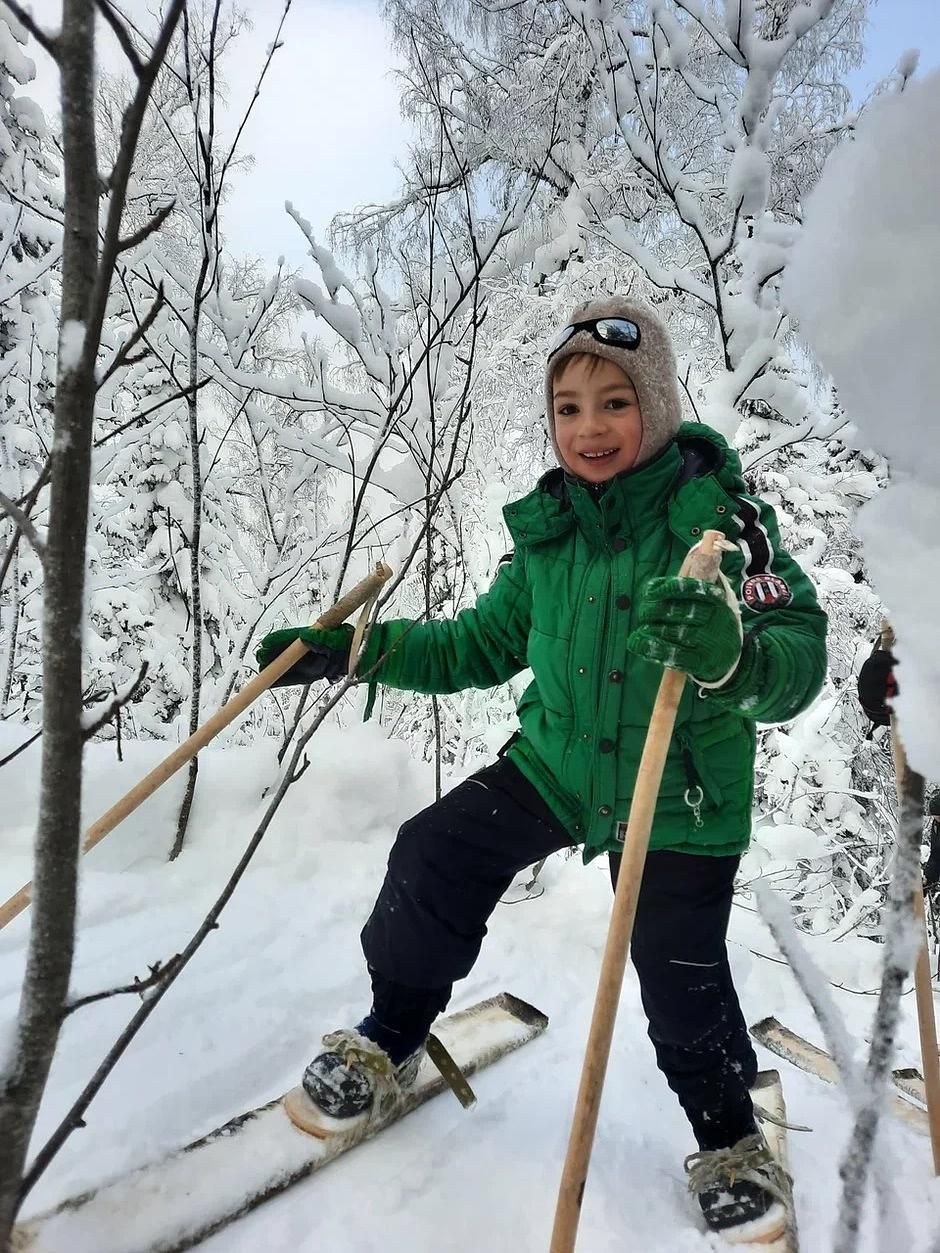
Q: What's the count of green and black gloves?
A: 2